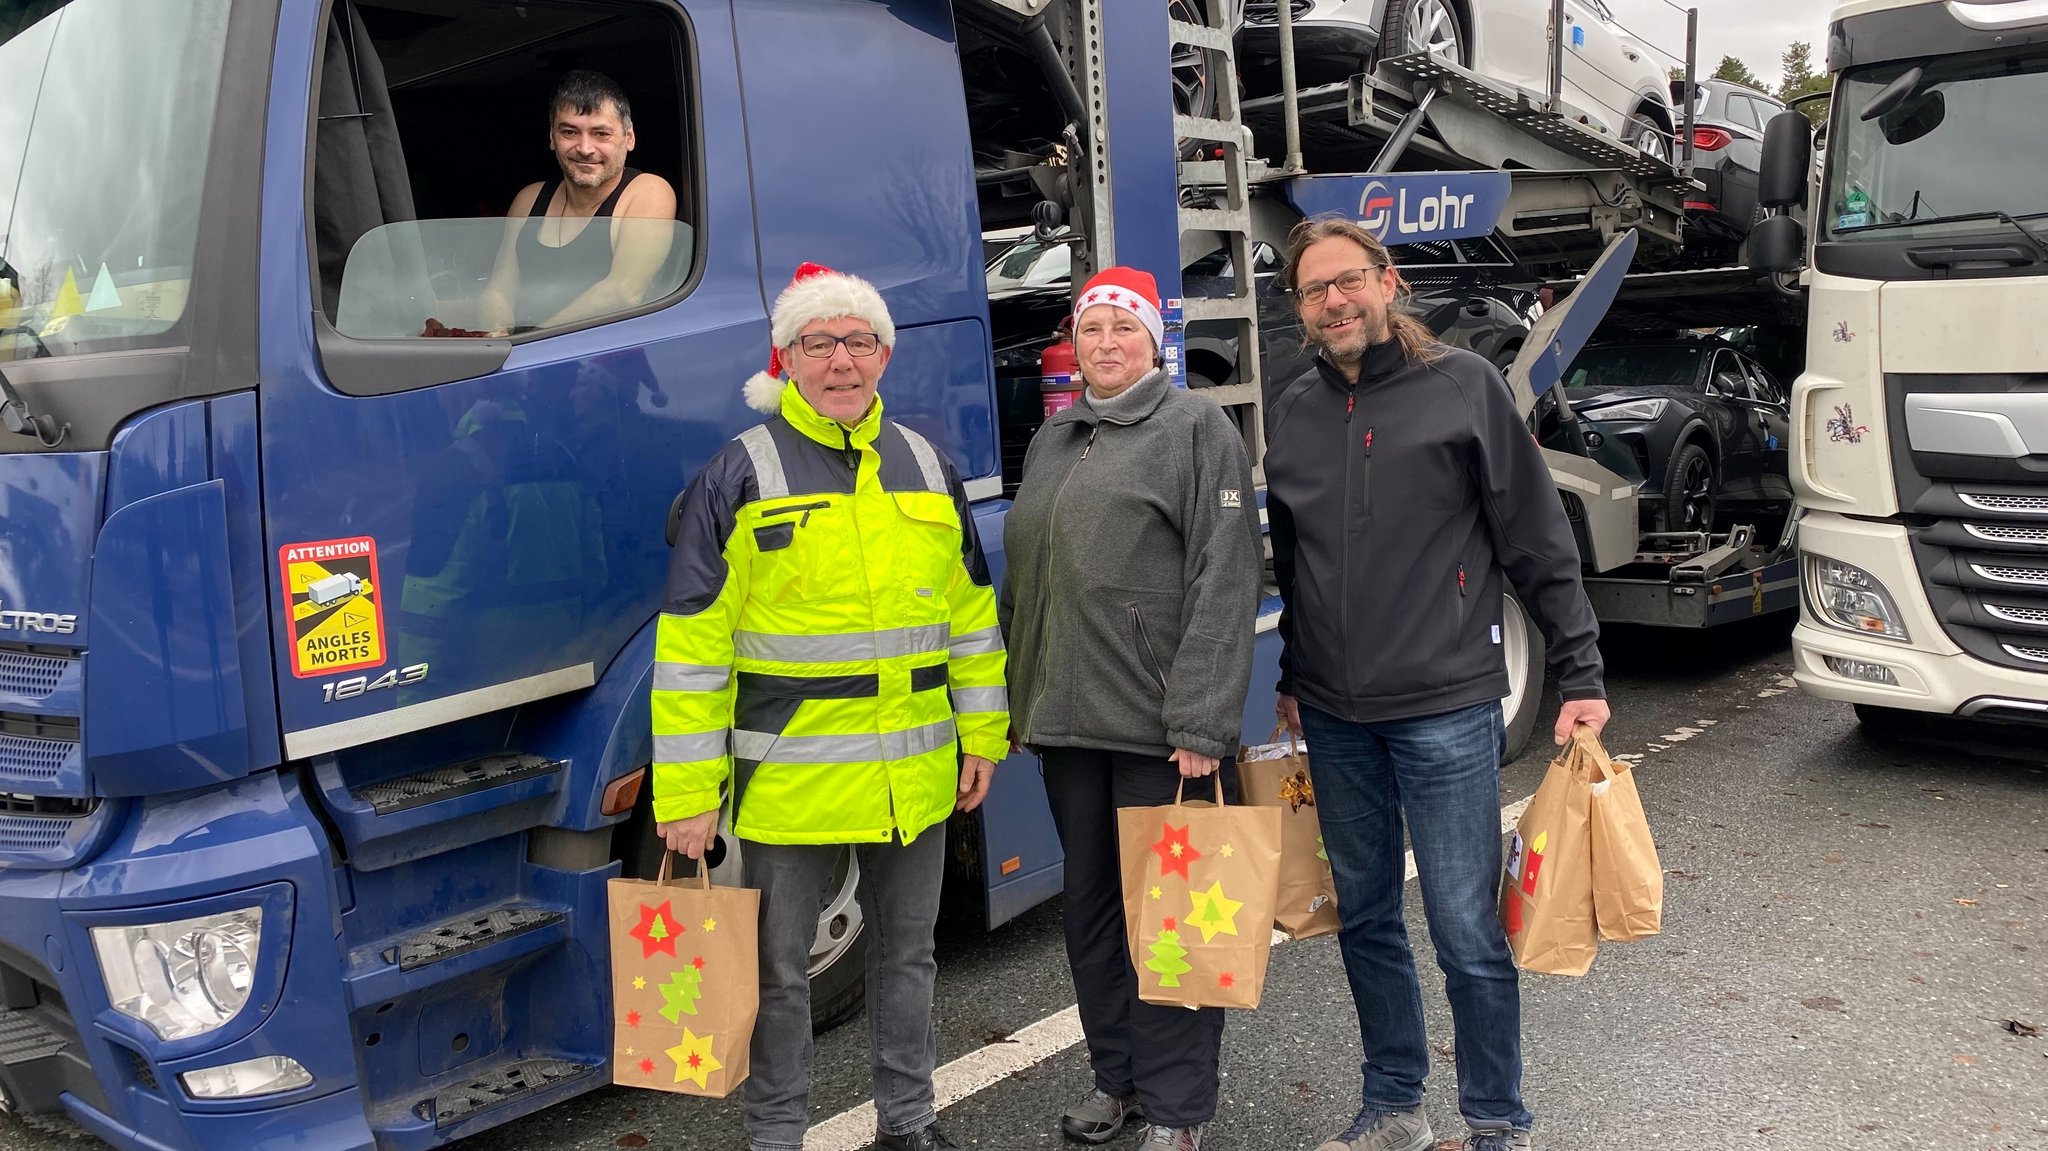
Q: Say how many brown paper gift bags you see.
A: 5